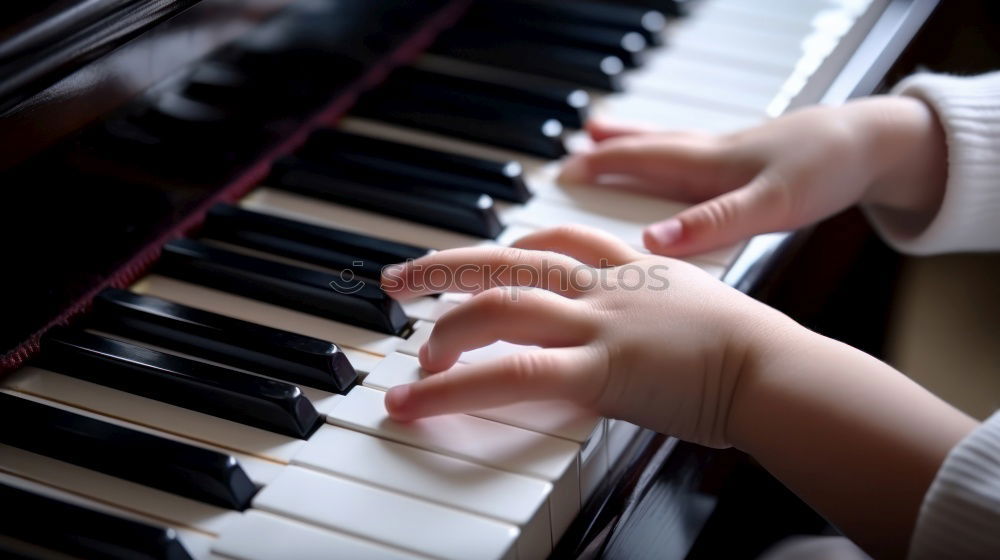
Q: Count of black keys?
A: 14